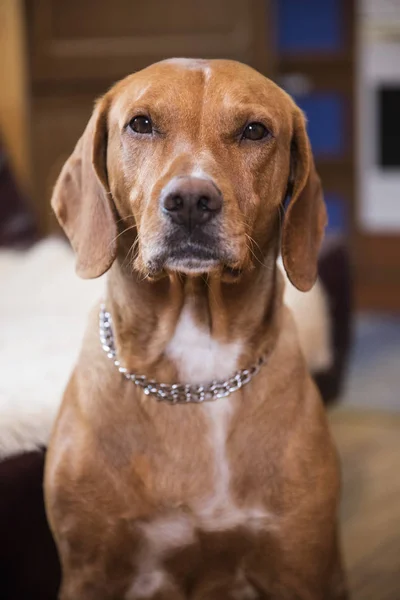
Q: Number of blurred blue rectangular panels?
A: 3